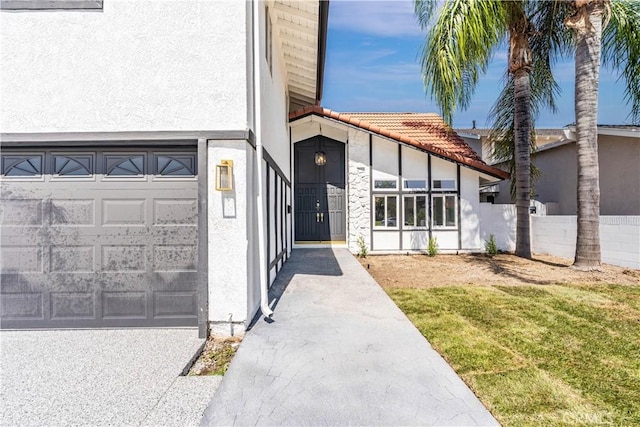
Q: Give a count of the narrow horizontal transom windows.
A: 3